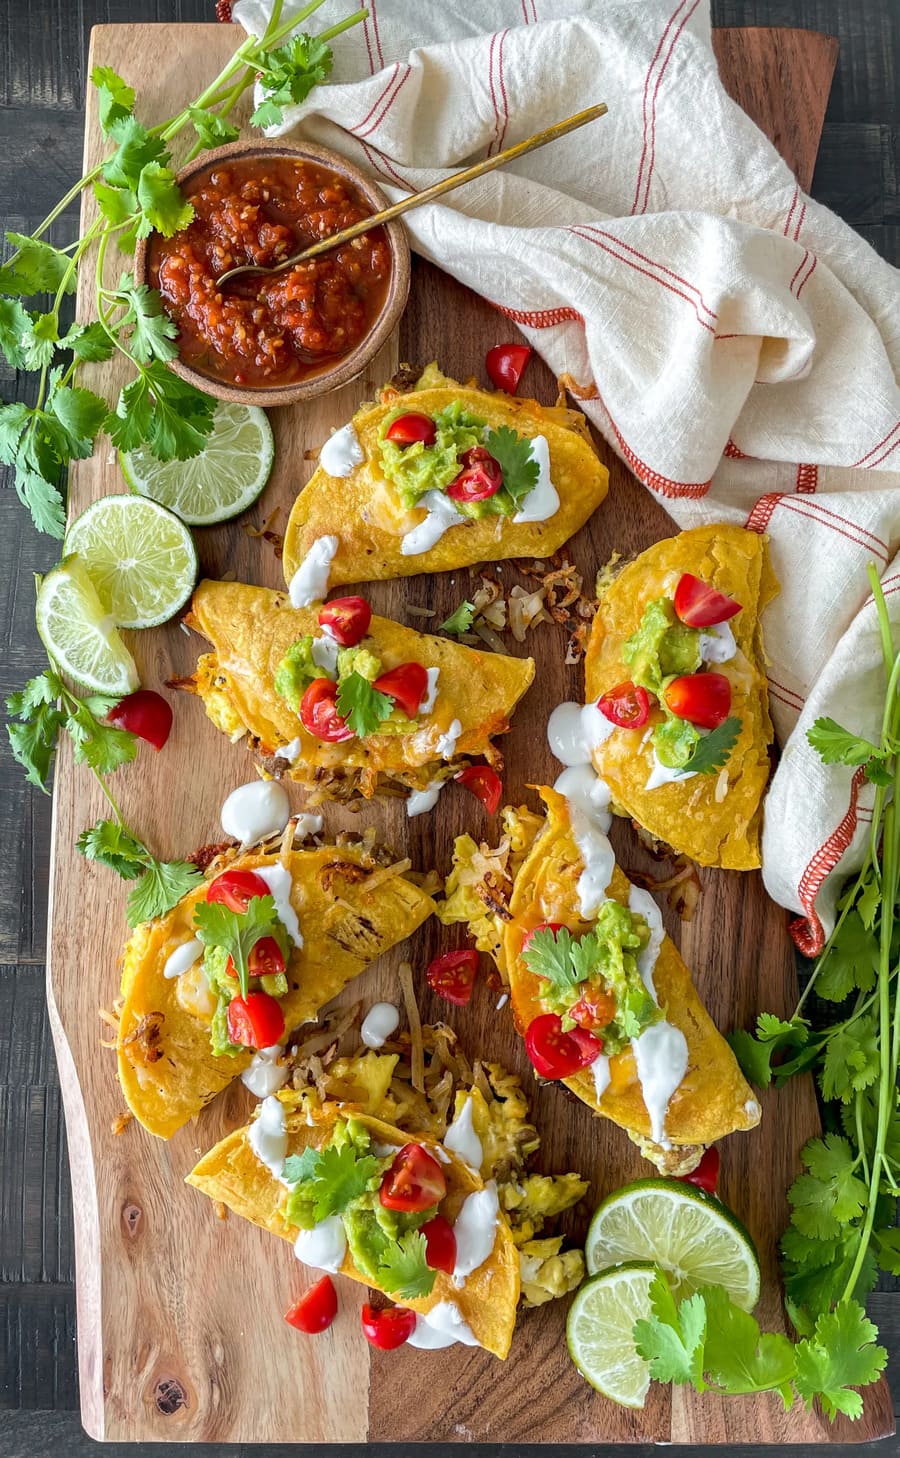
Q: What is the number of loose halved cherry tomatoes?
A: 7